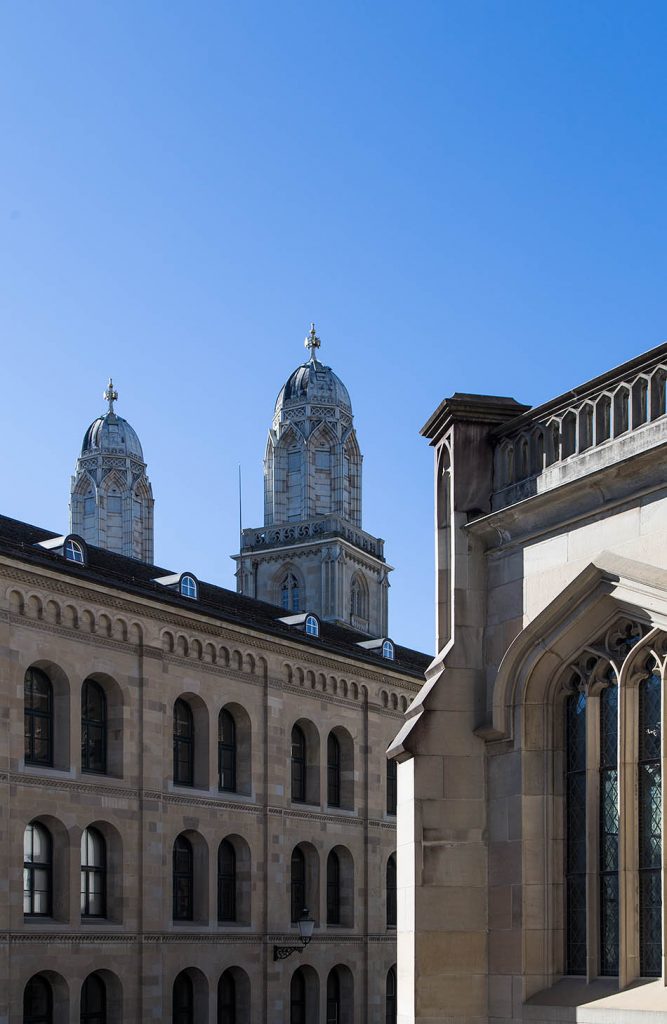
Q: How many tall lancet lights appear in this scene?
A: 3